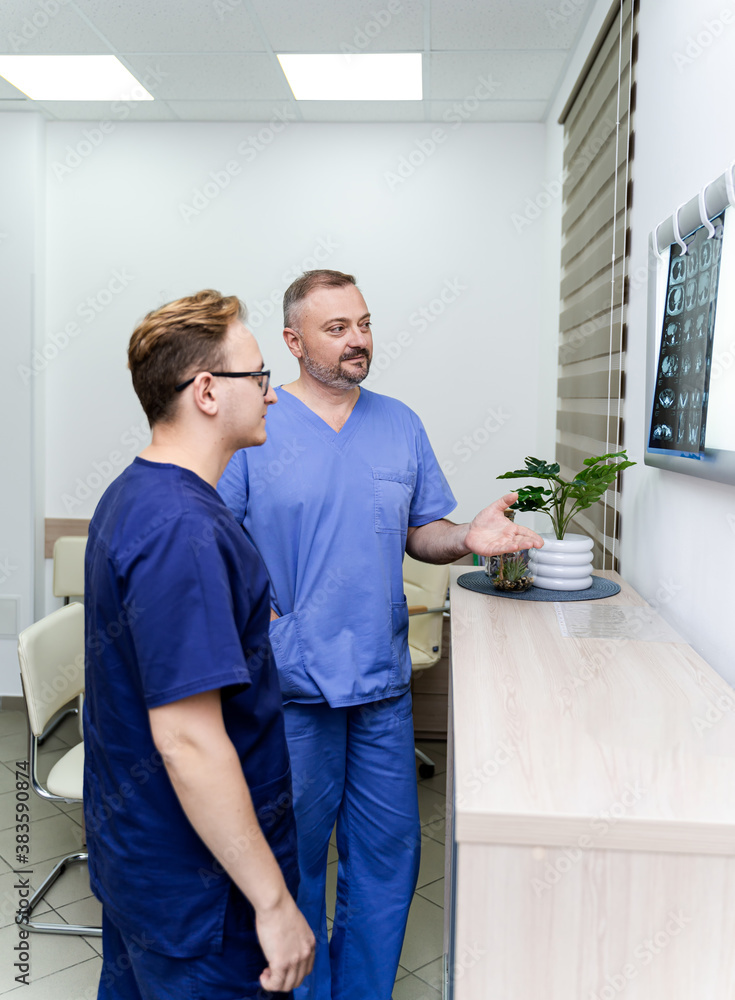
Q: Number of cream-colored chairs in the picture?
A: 3